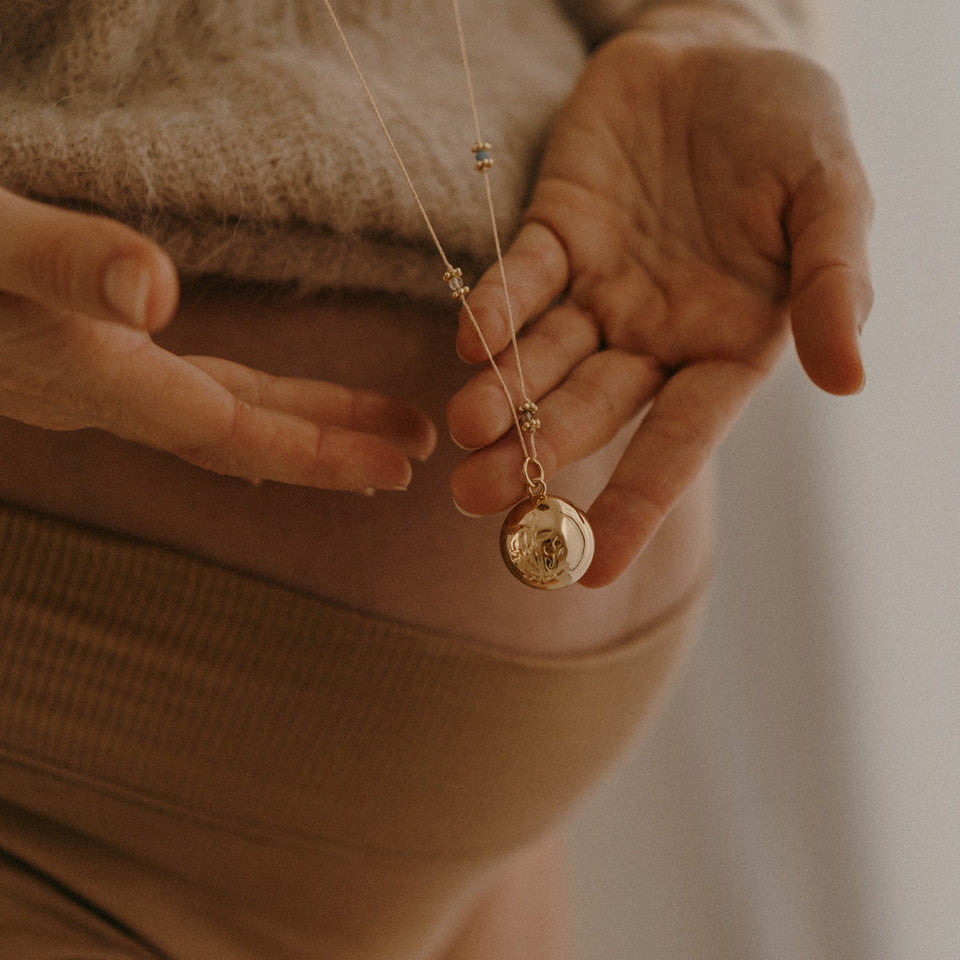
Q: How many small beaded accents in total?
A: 3